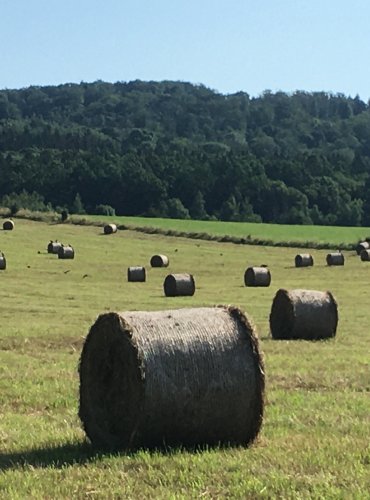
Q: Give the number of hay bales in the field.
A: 15